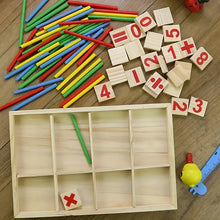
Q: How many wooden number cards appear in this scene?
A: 9